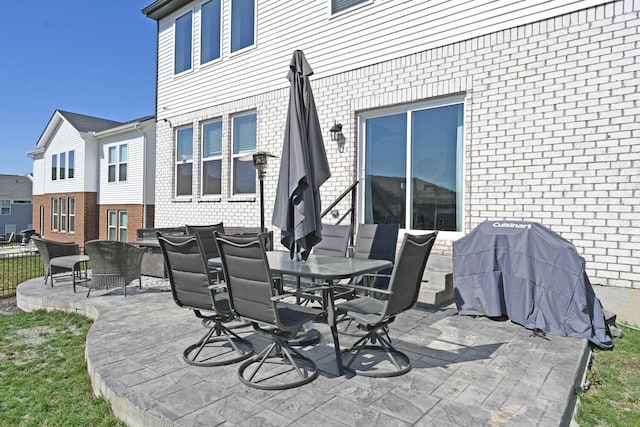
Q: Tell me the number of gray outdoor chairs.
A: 8